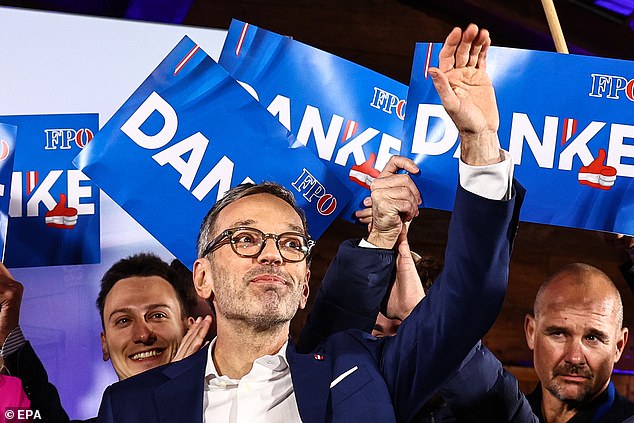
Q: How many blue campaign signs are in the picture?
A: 5